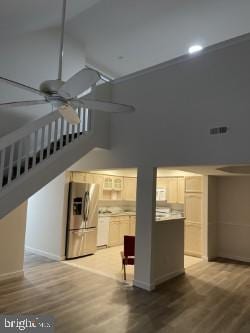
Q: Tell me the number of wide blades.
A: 5